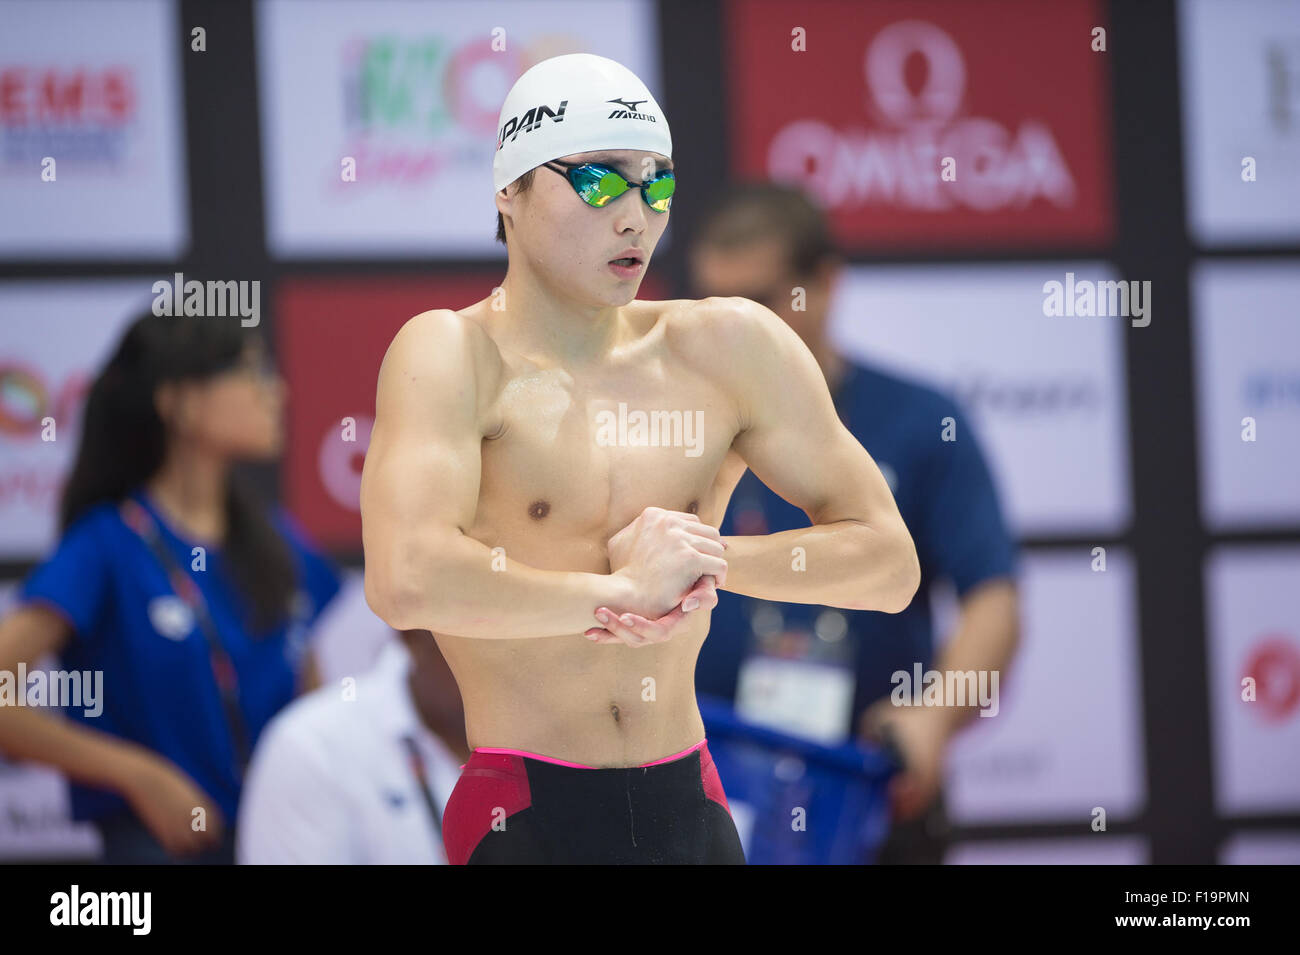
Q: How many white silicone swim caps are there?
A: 1